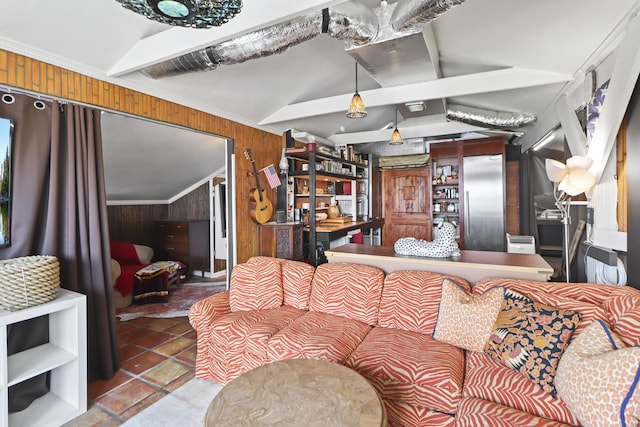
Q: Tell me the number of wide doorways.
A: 1